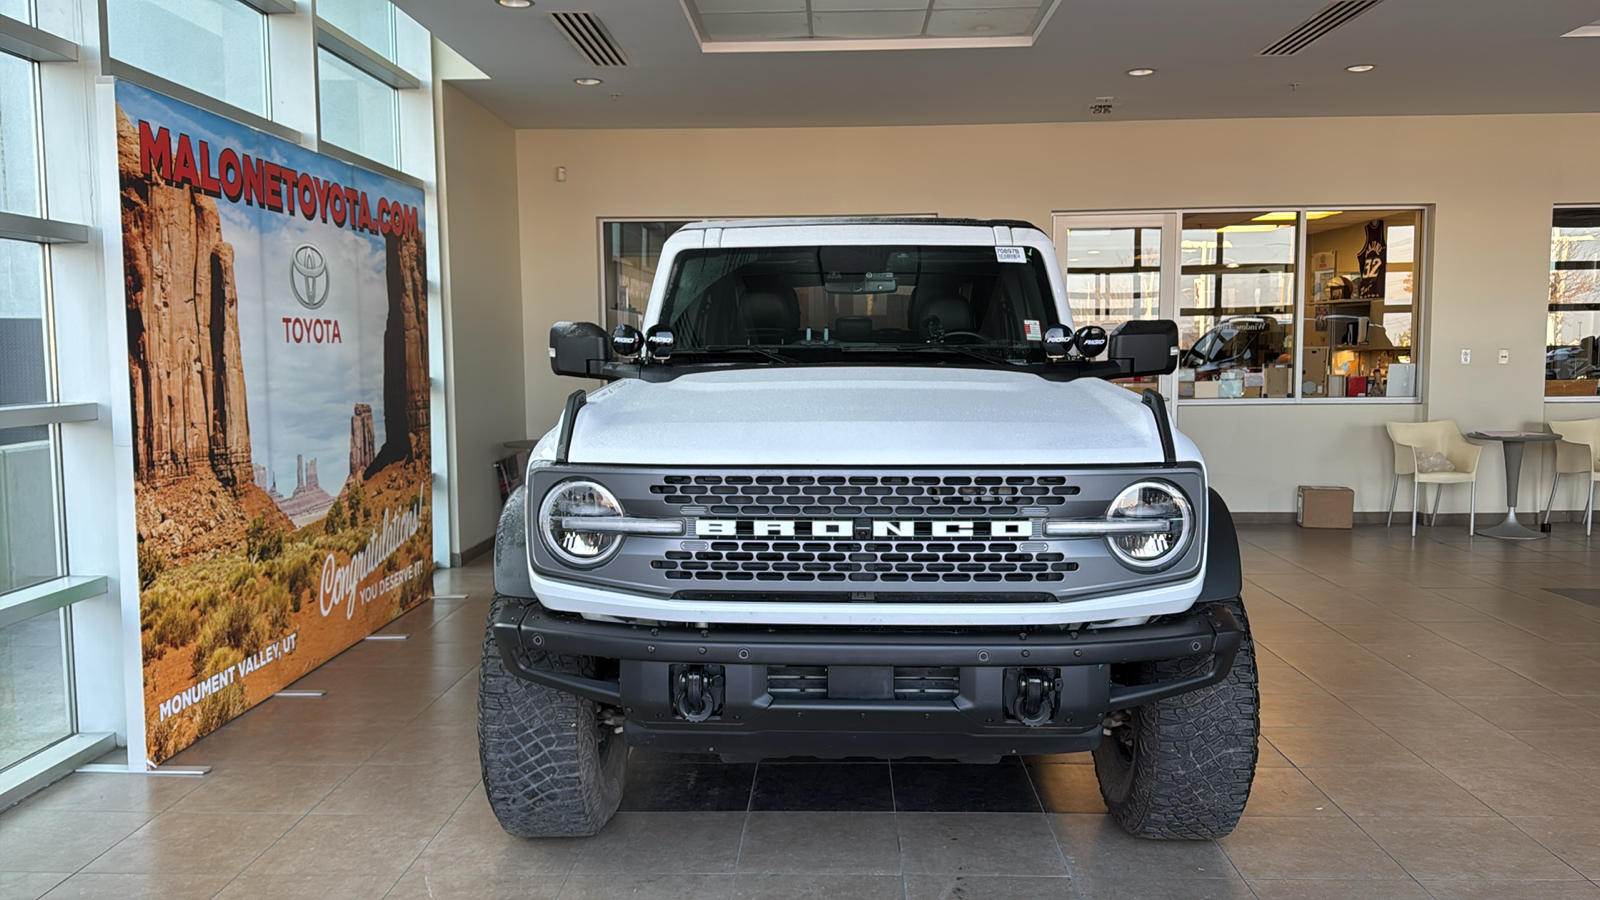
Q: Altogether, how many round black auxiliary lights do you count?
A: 4